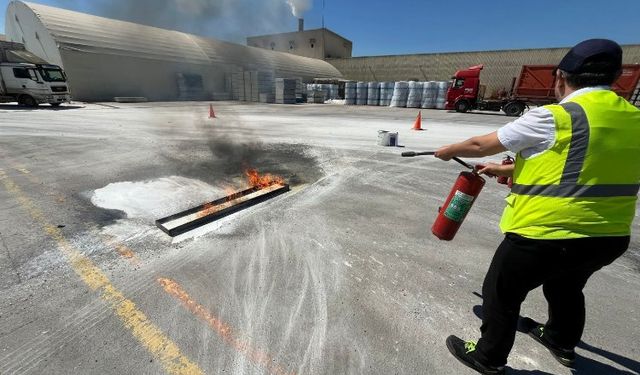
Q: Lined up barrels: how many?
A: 8